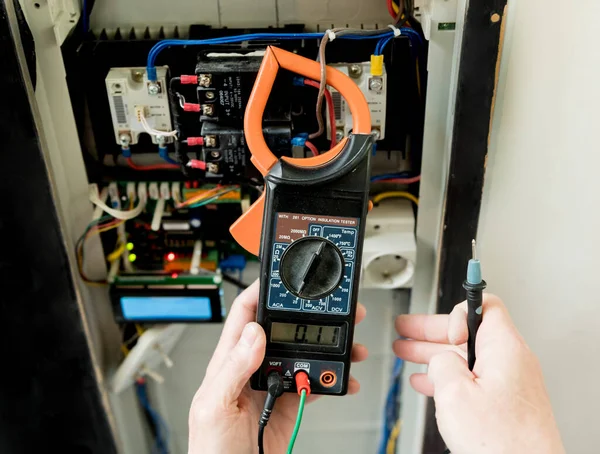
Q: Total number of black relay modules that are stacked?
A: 2